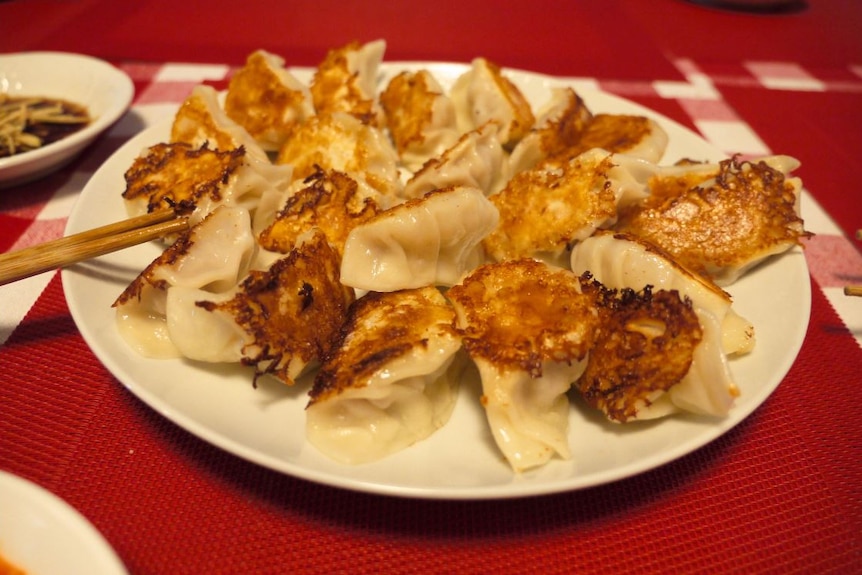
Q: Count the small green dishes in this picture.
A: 0